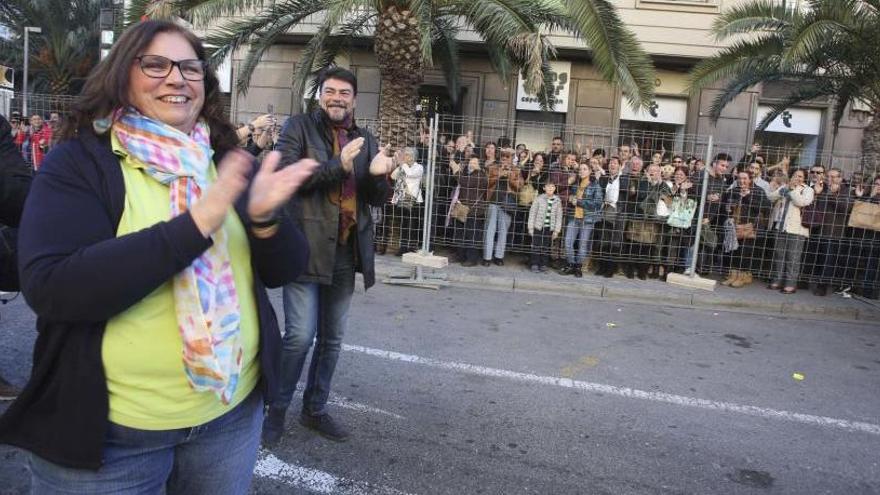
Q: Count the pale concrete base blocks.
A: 2